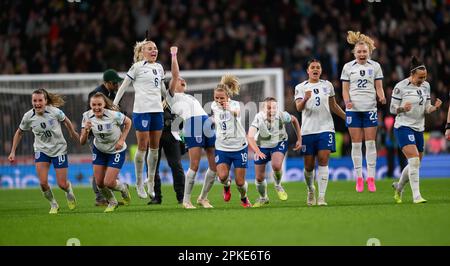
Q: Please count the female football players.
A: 9